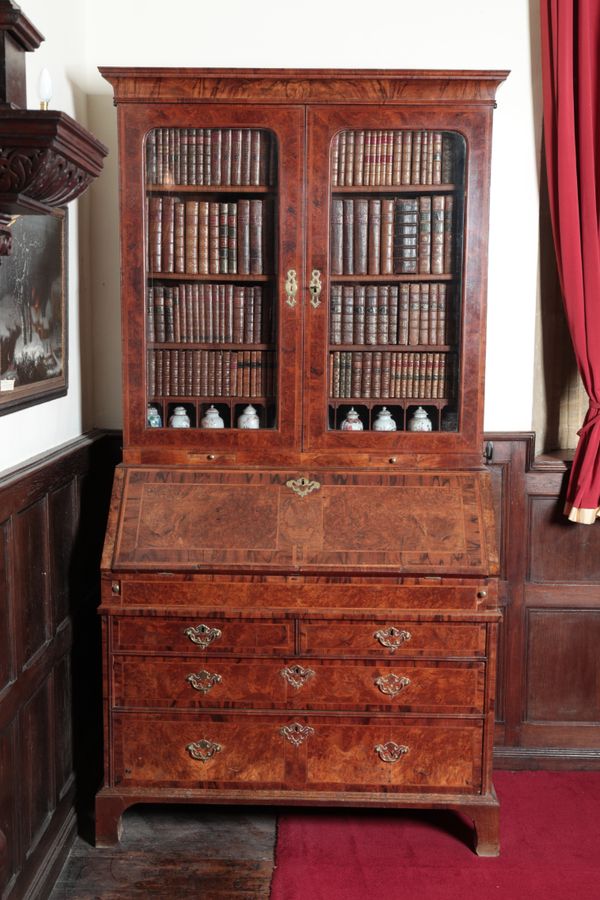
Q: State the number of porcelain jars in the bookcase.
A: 7